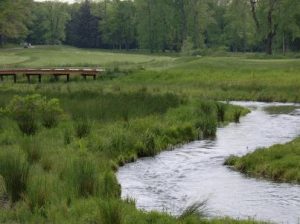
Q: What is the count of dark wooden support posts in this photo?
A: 8